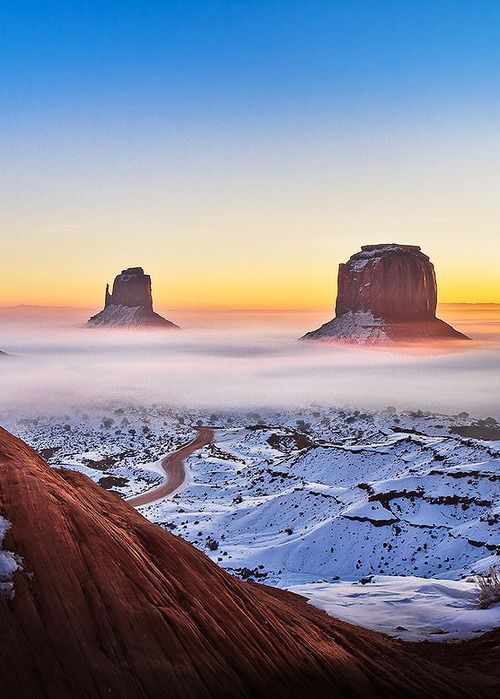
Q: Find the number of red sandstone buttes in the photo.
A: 2